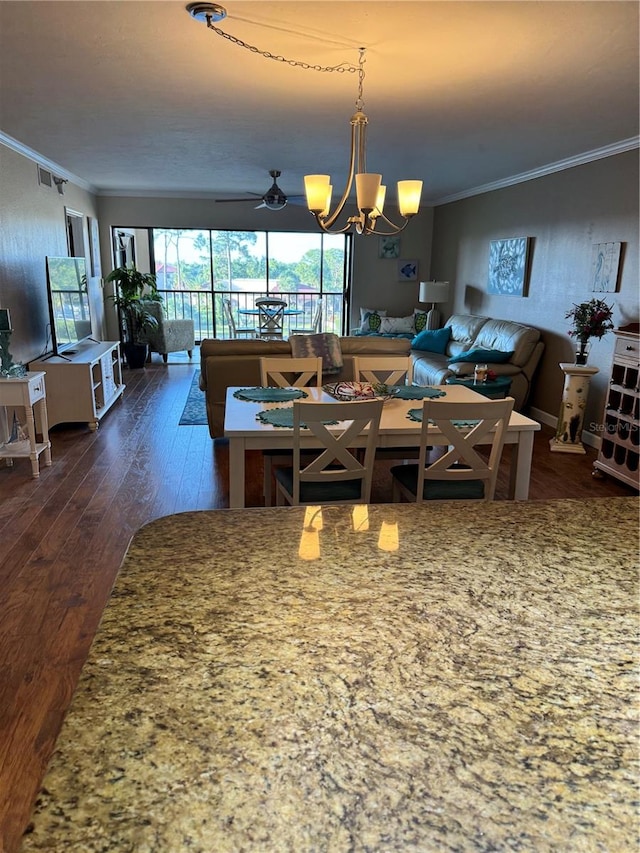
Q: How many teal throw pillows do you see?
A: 2